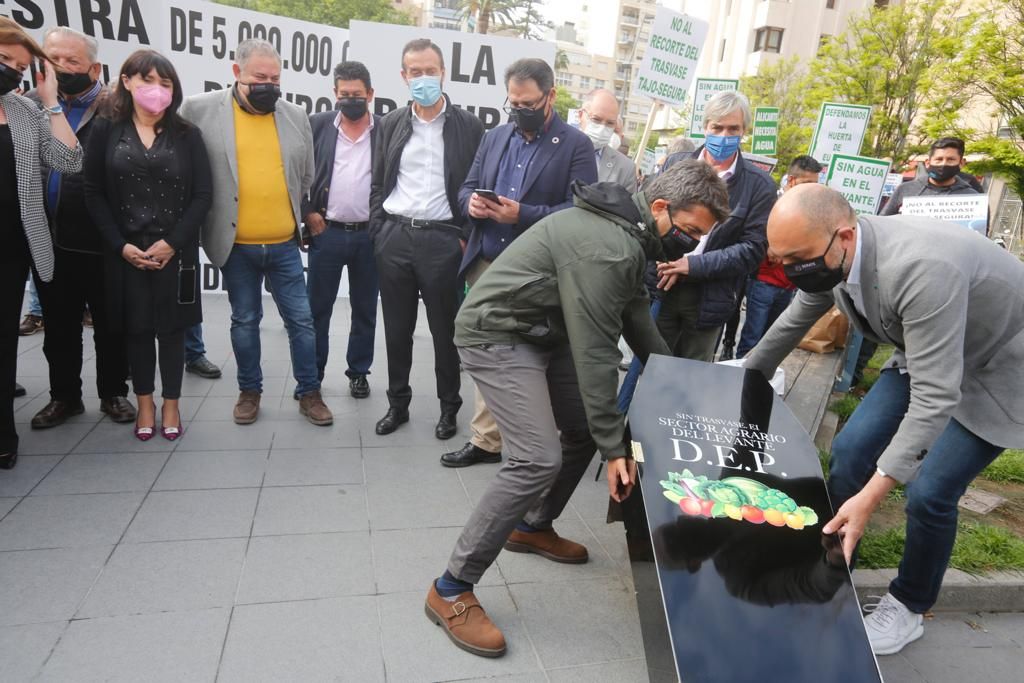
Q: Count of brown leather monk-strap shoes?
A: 2